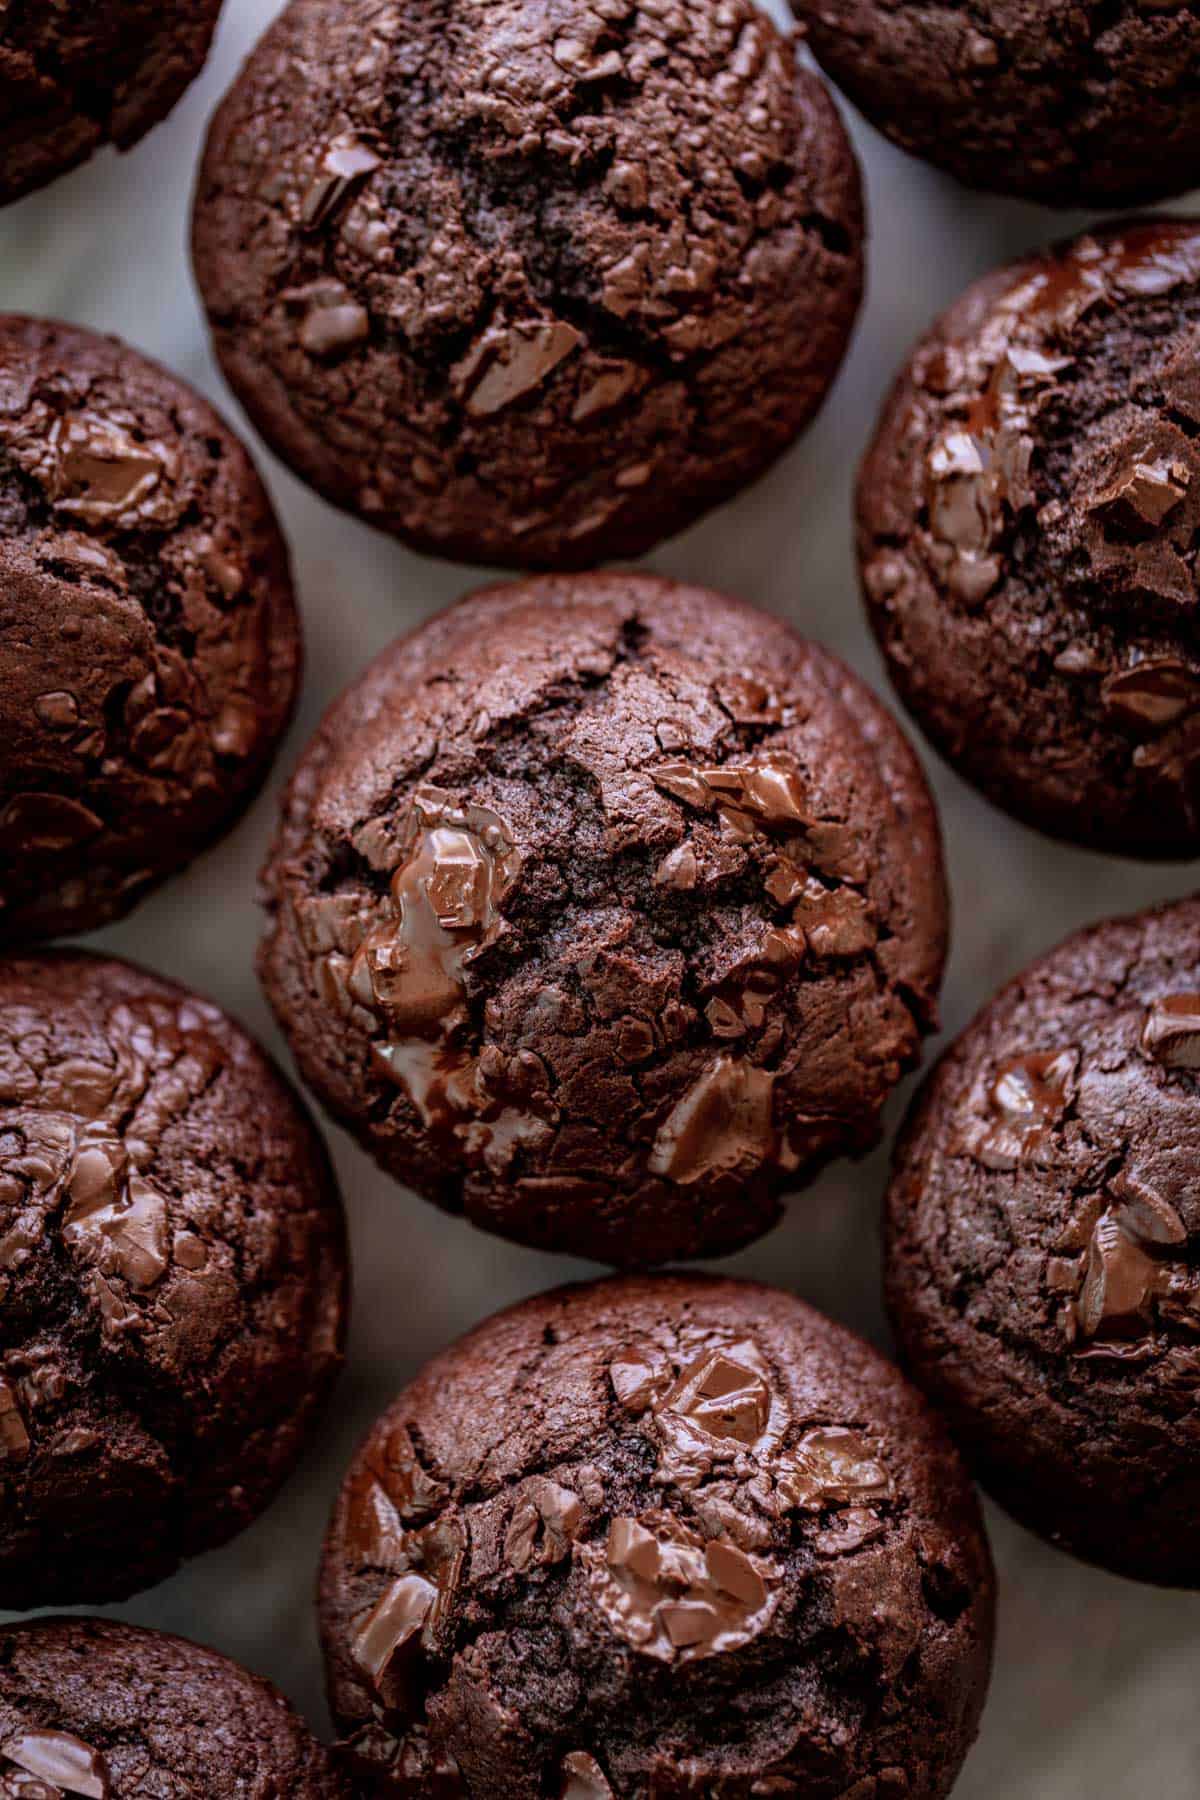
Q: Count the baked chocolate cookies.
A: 10